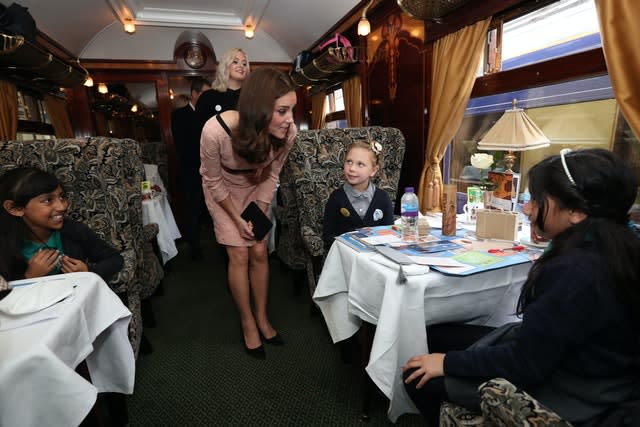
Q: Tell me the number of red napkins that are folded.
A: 0